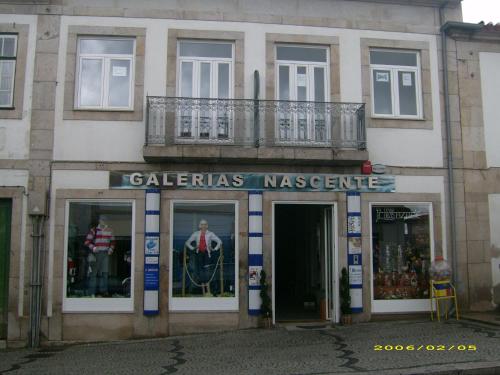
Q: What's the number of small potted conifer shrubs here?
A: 2